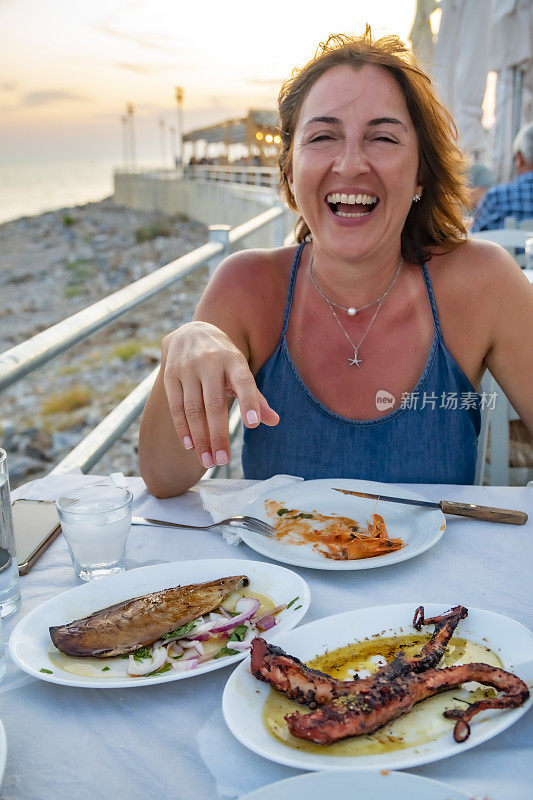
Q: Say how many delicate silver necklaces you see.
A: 2